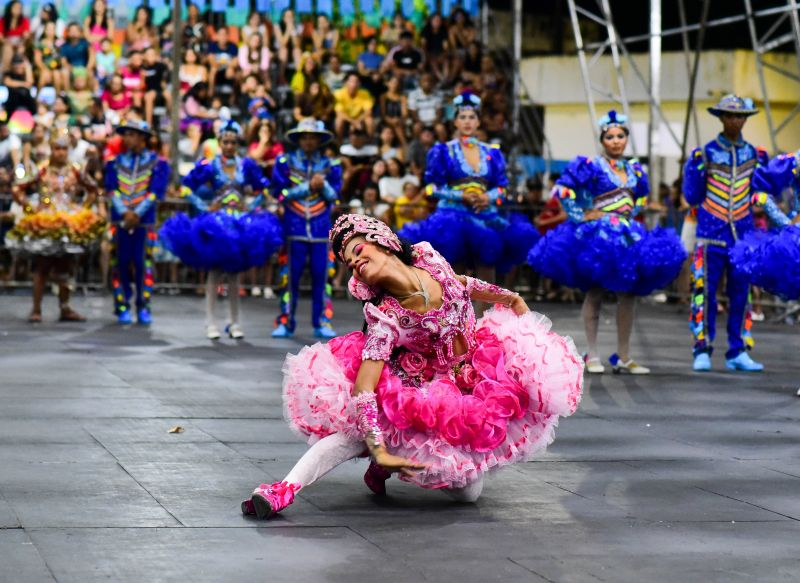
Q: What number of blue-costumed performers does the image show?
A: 7